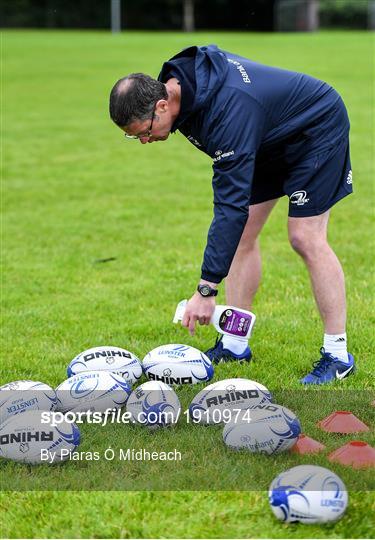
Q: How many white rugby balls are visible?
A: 9